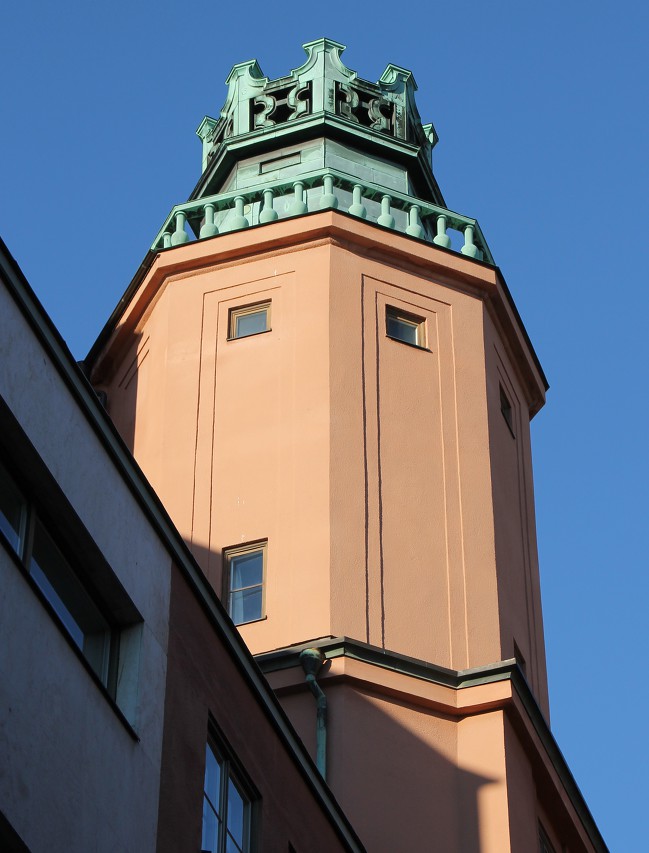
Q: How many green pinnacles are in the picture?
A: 5